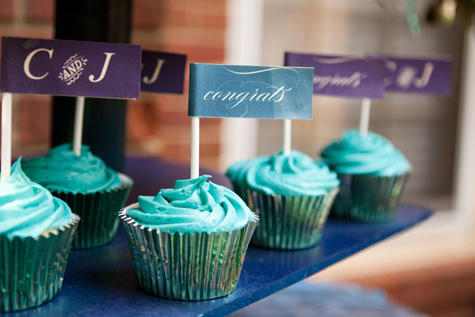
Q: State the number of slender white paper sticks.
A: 5